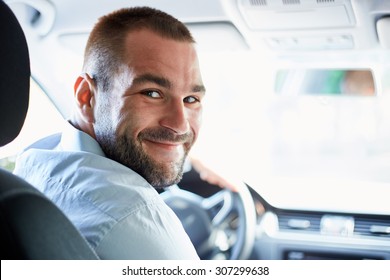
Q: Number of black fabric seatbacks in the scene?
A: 1